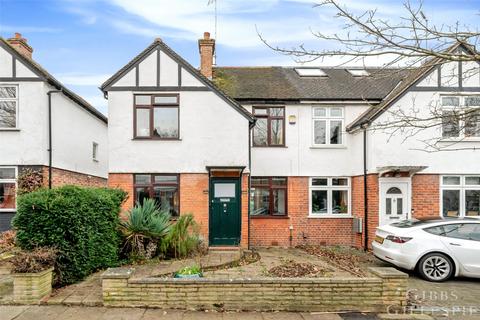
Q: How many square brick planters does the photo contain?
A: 1